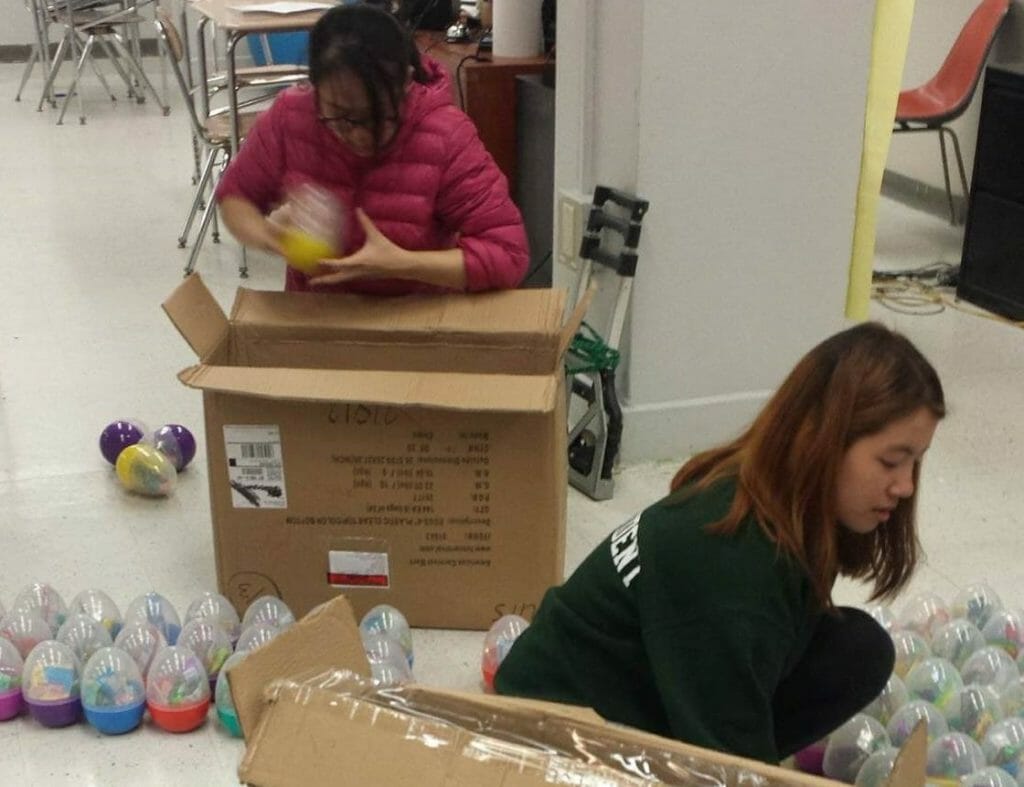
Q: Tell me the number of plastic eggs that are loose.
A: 3